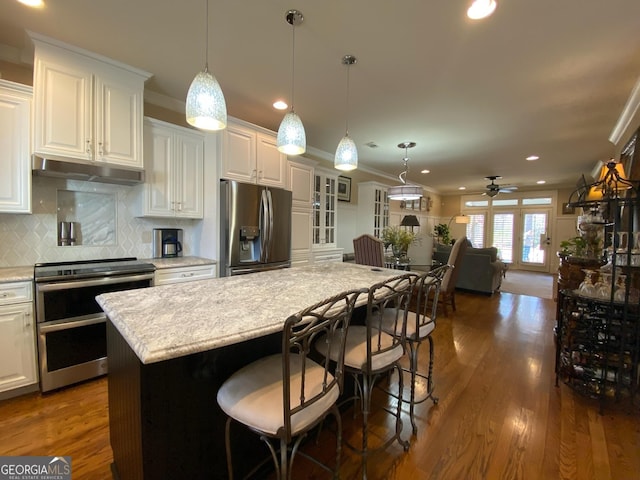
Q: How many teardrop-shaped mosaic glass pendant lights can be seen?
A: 3